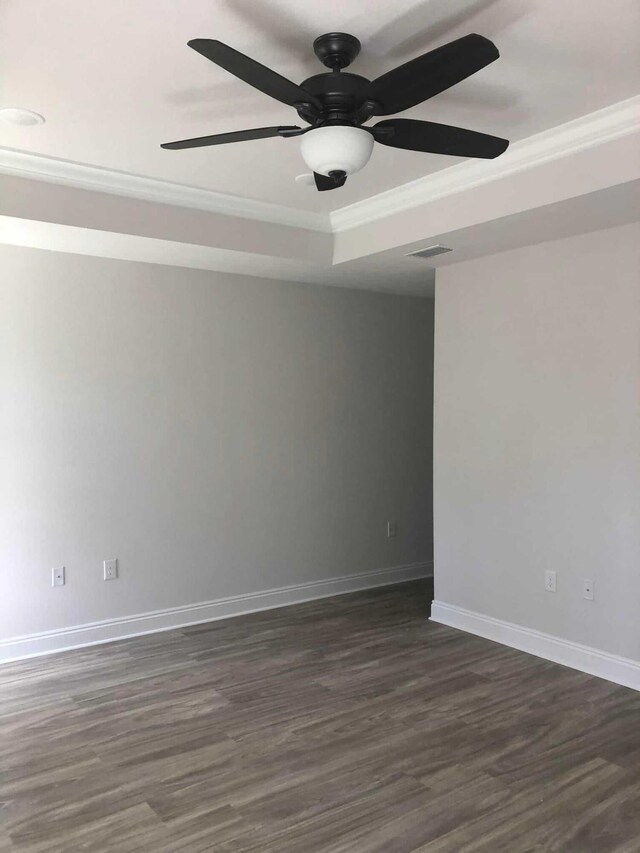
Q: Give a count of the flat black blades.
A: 5